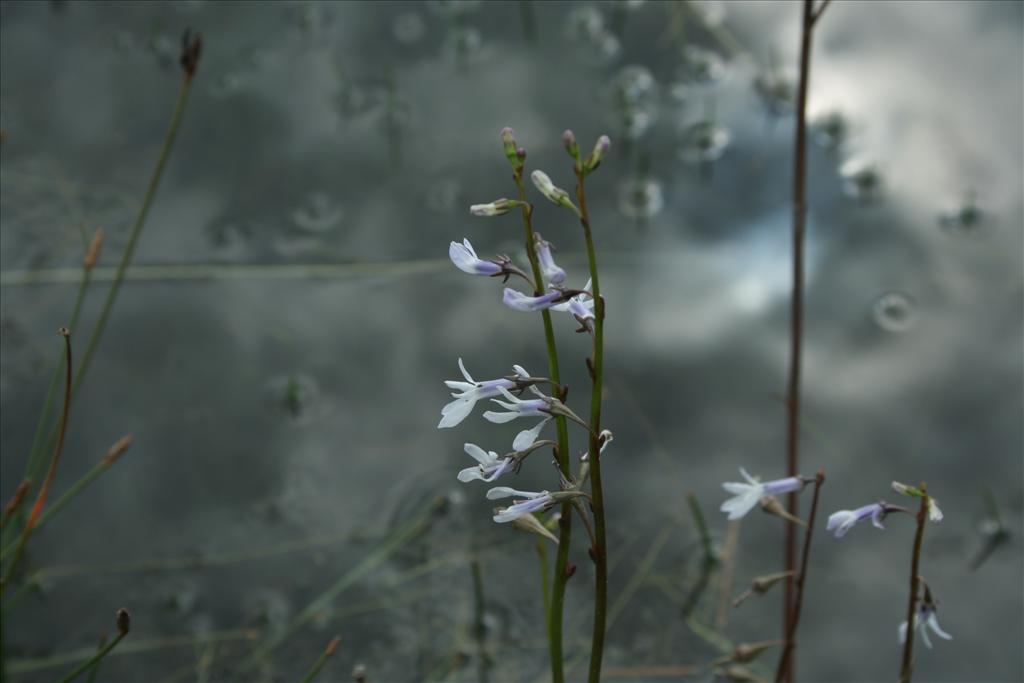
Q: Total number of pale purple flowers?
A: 11